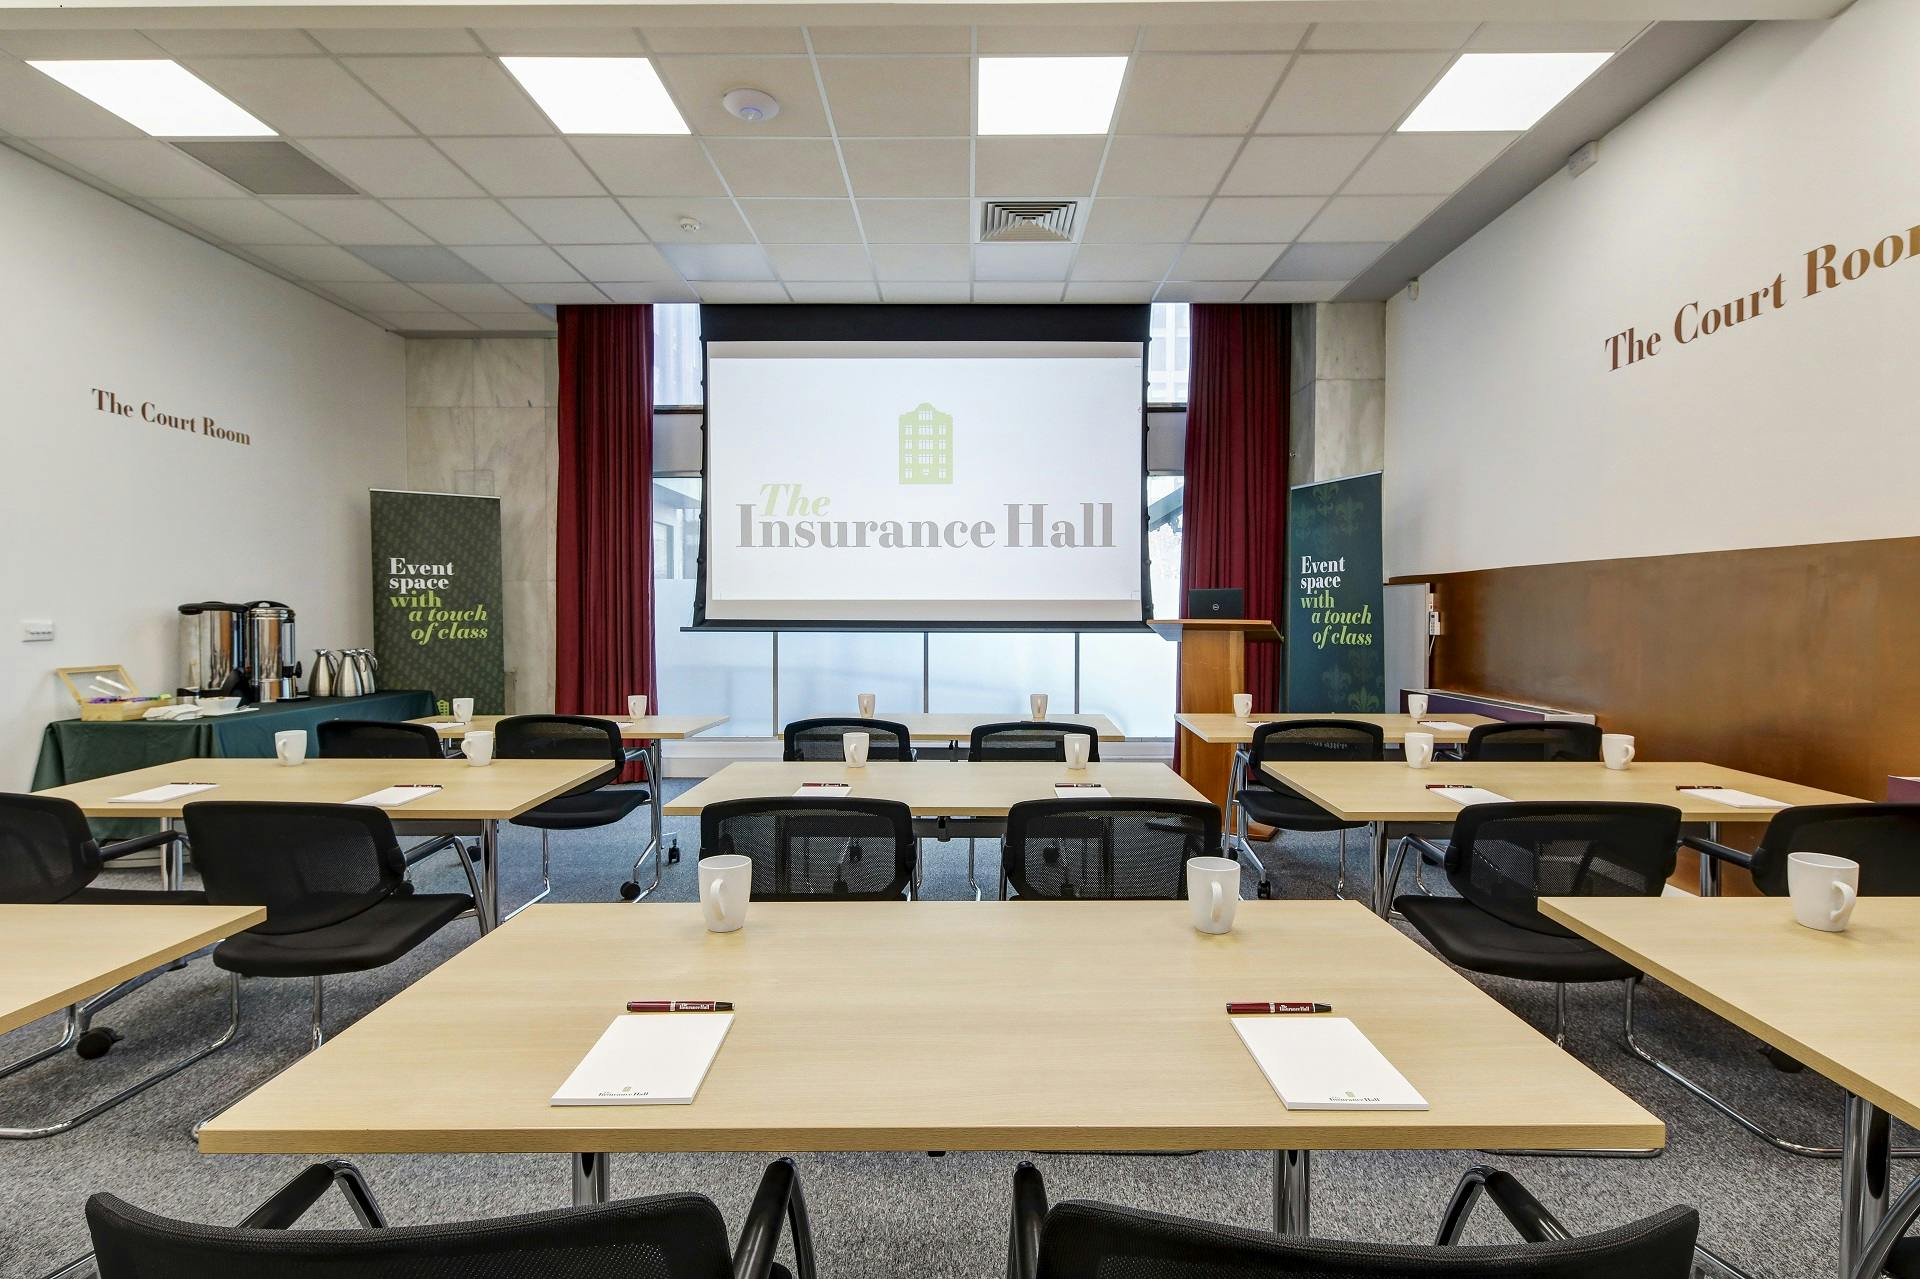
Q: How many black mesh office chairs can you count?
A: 14